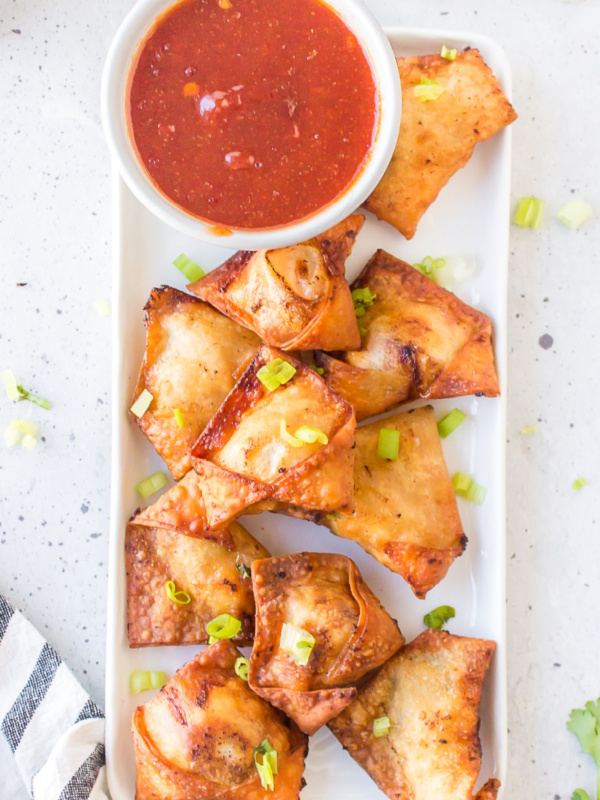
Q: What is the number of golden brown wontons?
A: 10